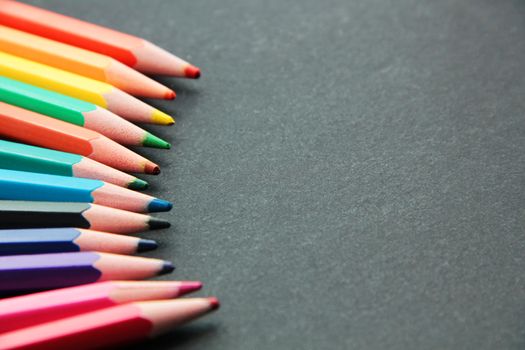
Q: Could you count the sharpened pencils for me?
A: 12